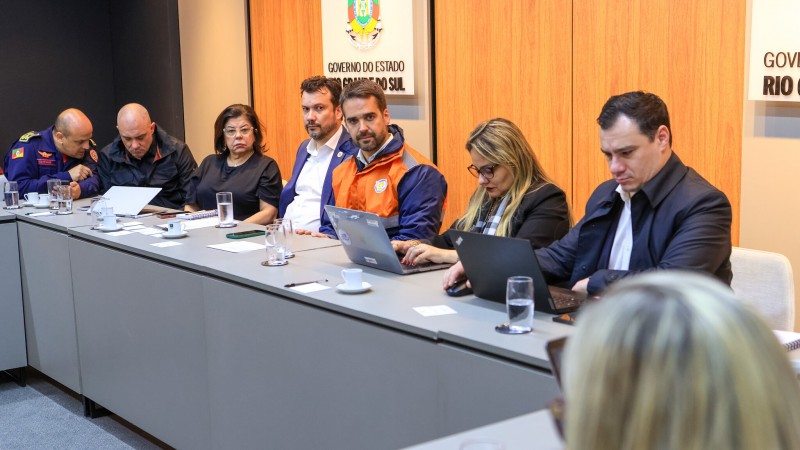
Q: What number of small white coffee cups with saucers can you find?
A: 6